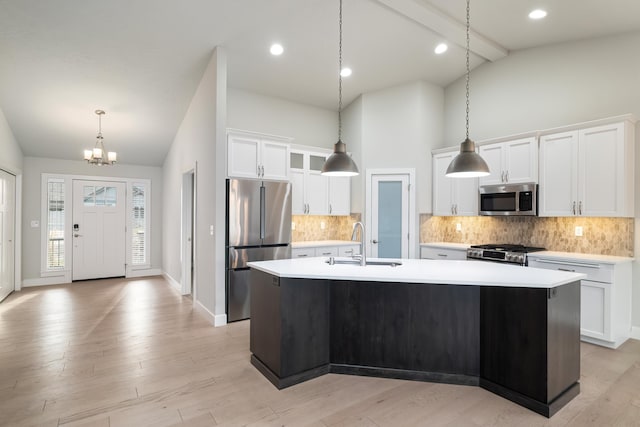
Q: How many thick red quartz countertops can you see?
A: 0